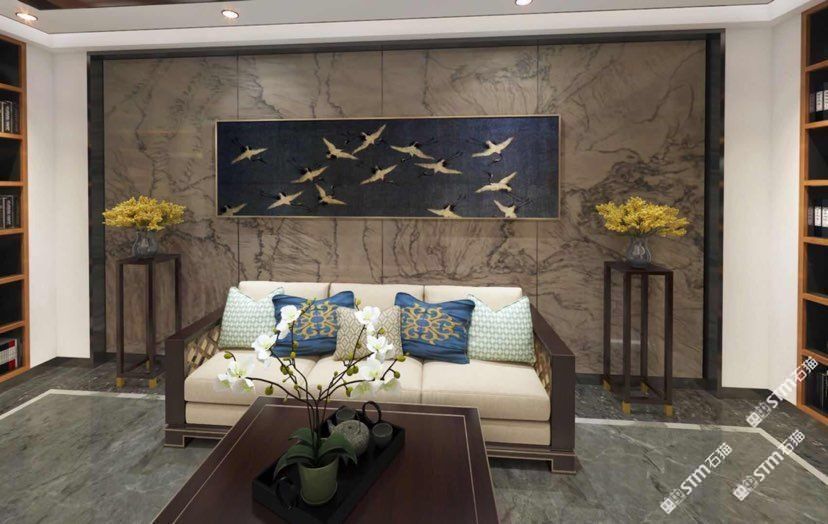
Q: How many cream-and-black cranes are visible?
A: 14